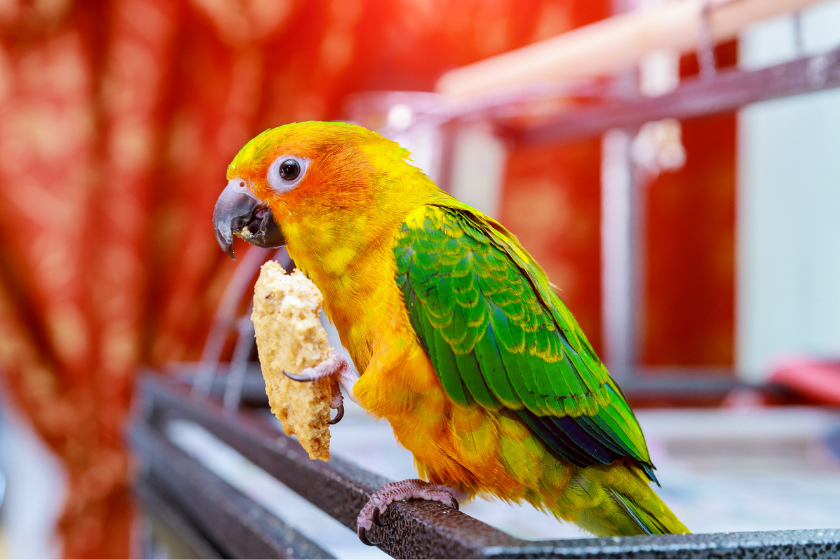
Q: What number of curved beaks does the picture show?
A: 1